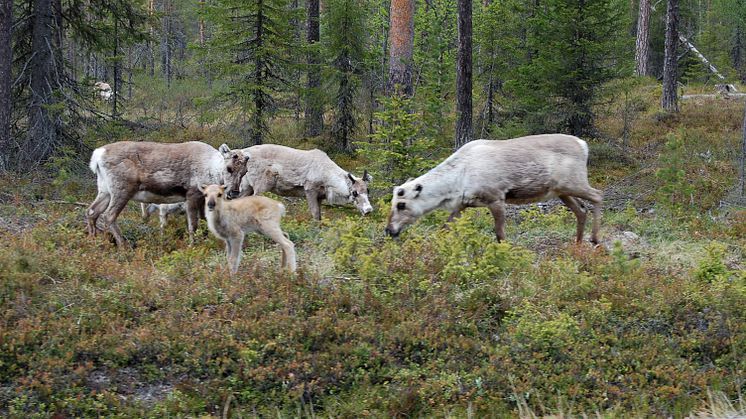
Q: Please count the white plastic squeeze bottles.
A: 0